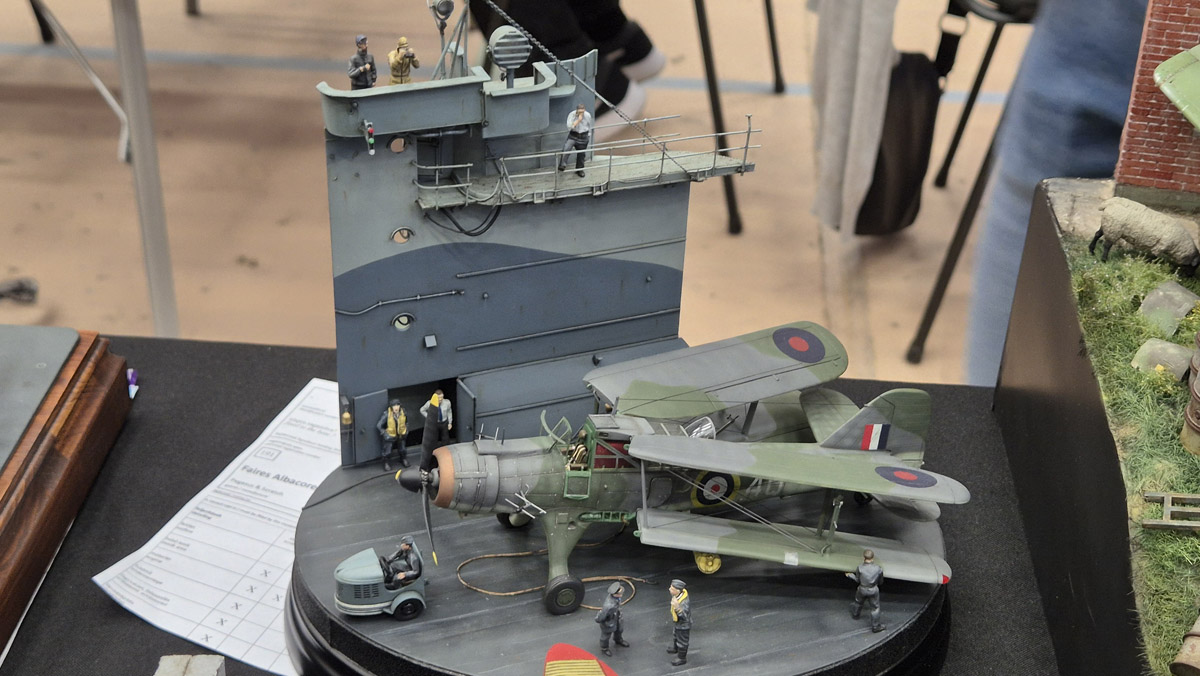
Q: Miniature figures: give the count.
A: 9